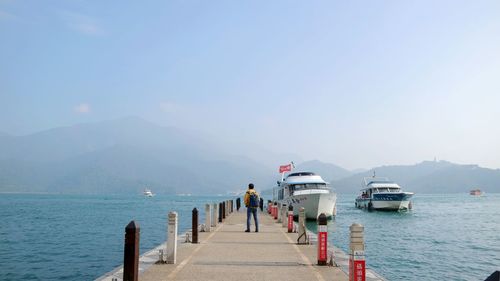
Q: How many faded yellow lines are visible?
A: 2